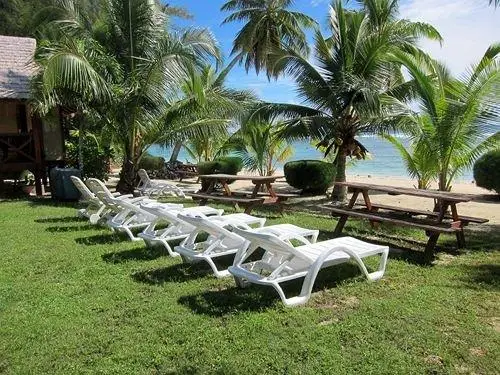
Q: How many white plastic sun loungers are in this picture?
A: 7